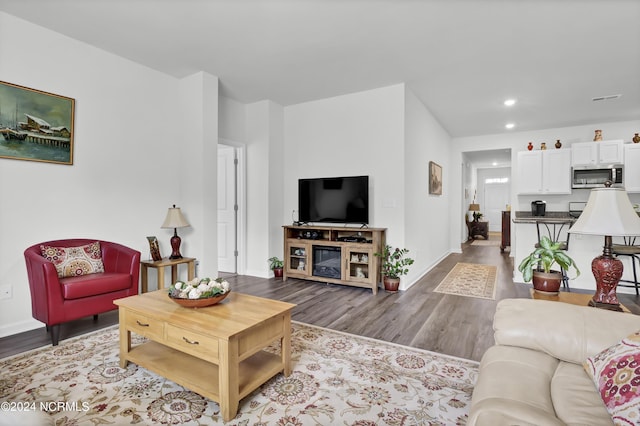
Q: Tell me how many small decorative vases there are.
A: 5